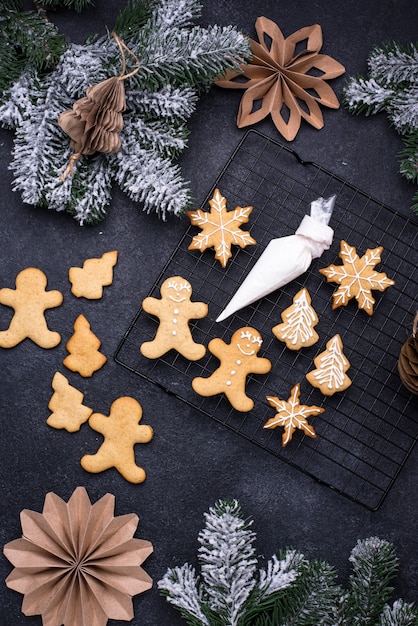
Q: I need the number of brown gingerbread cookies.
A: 12